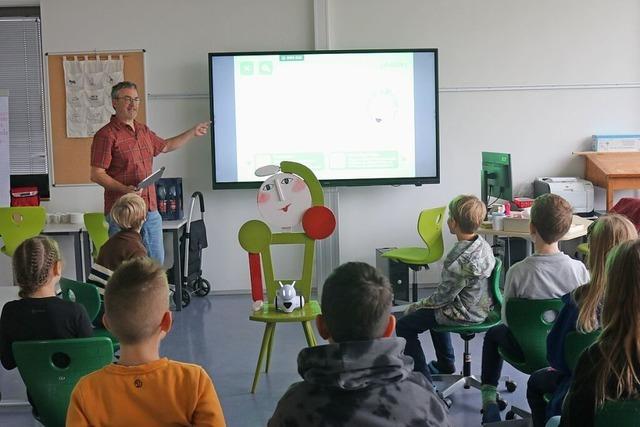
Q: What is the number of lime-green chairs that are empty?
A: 3